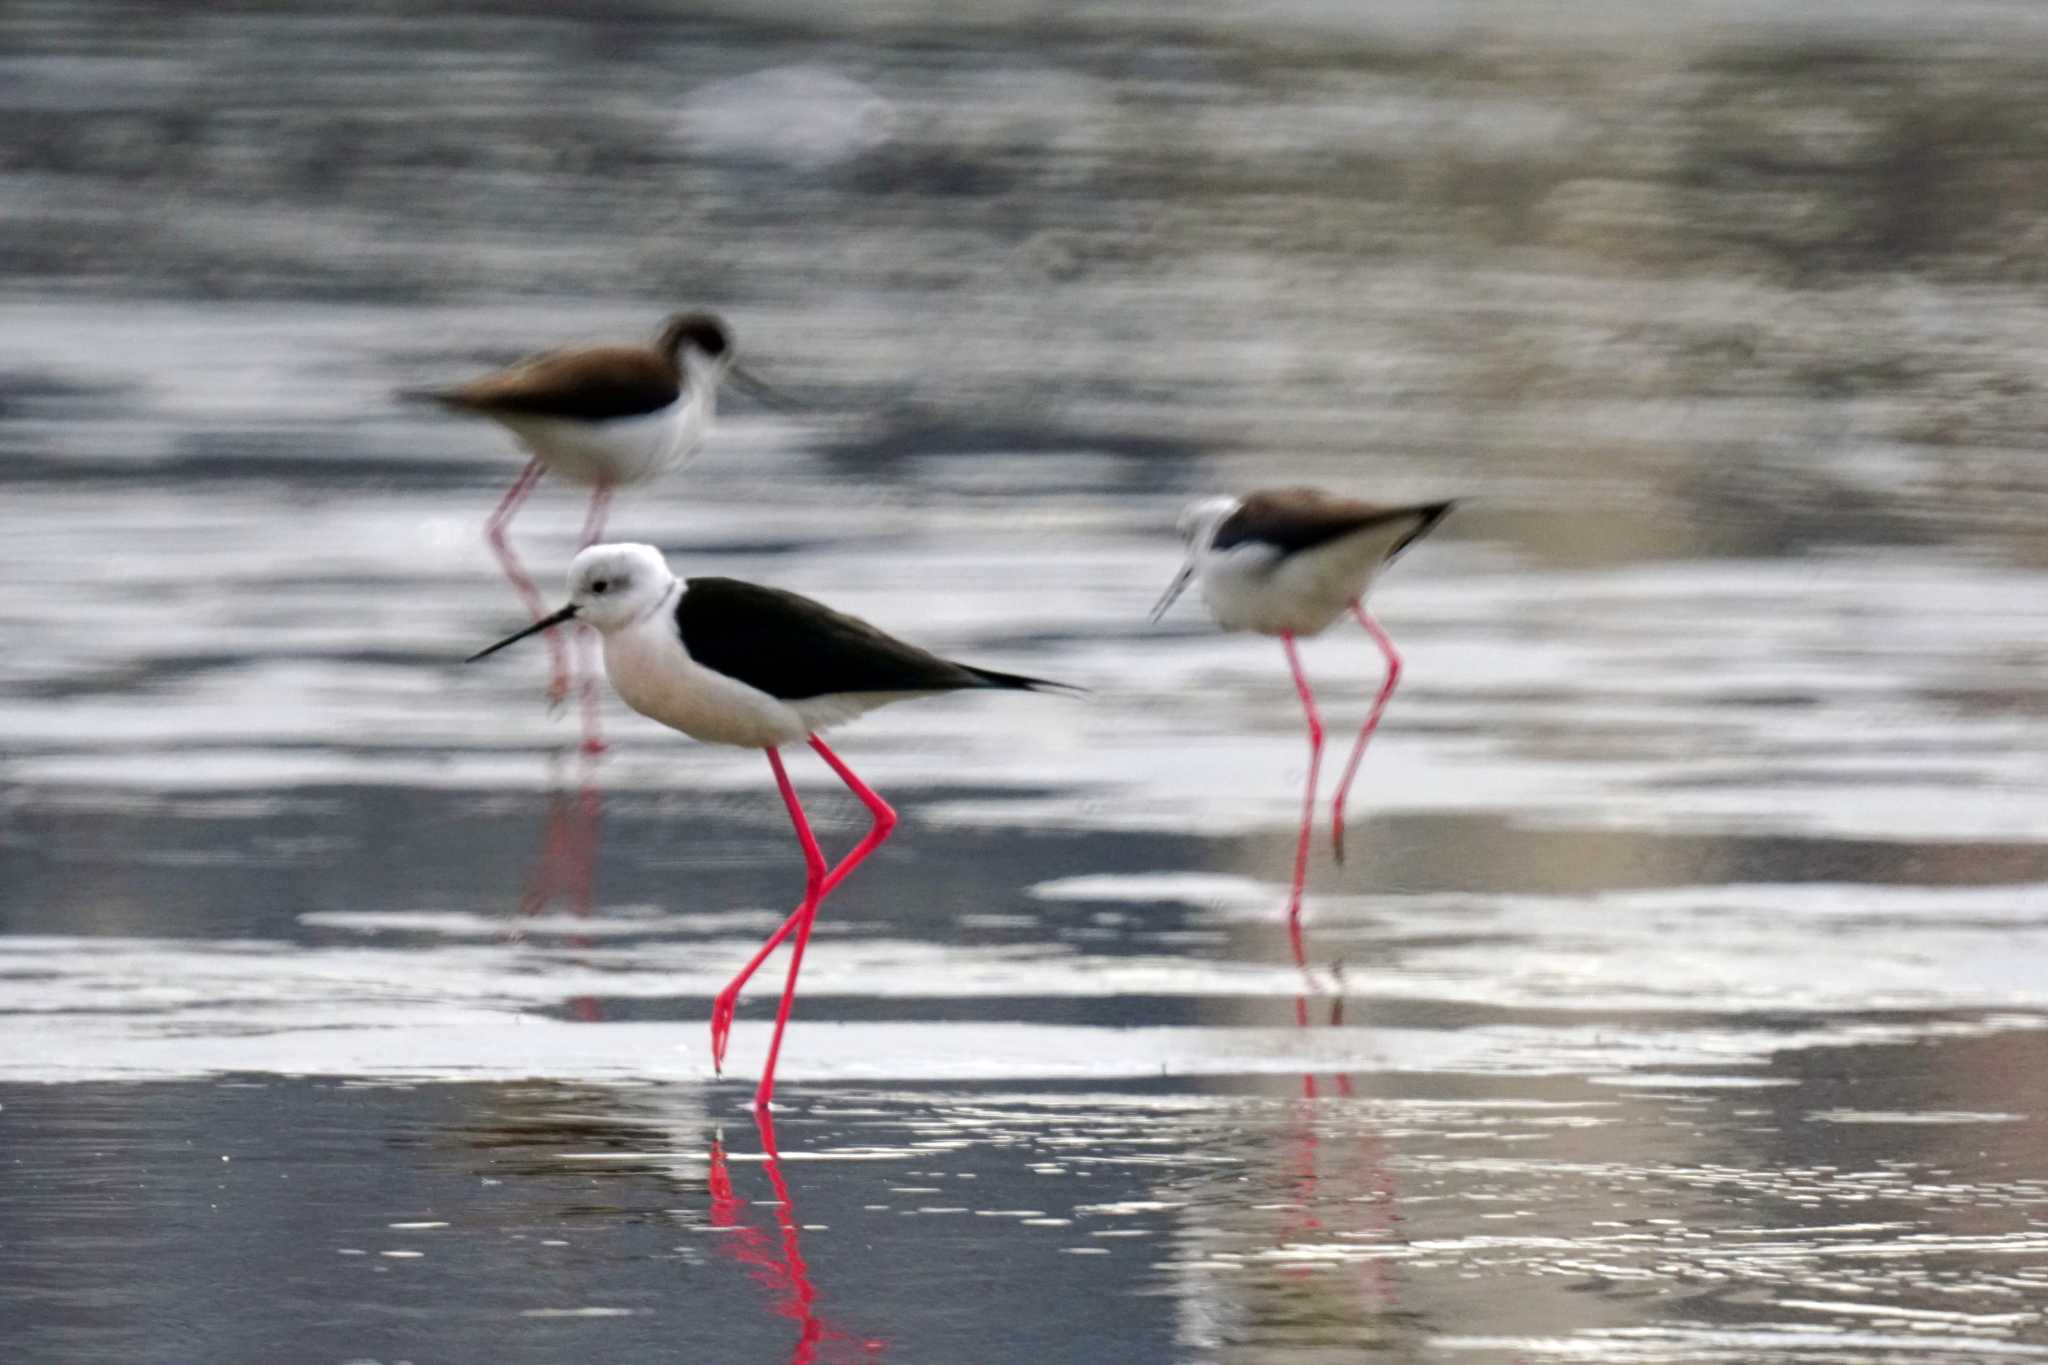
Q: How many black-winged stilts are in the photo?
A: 3